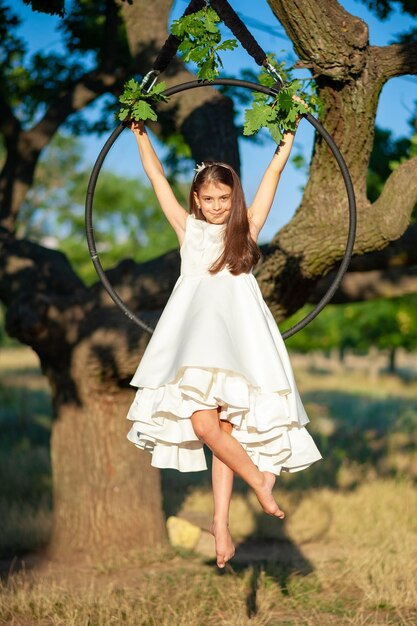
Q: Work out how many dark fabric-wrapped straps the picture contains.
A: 2